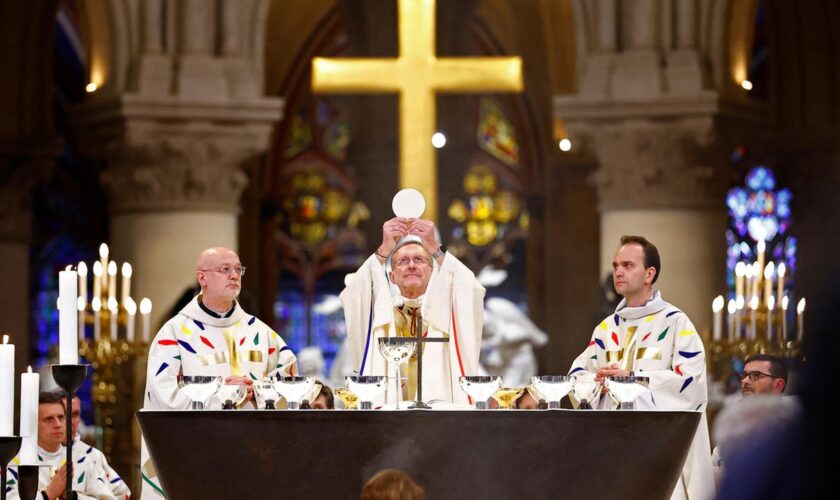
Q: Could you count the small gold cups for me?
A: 2